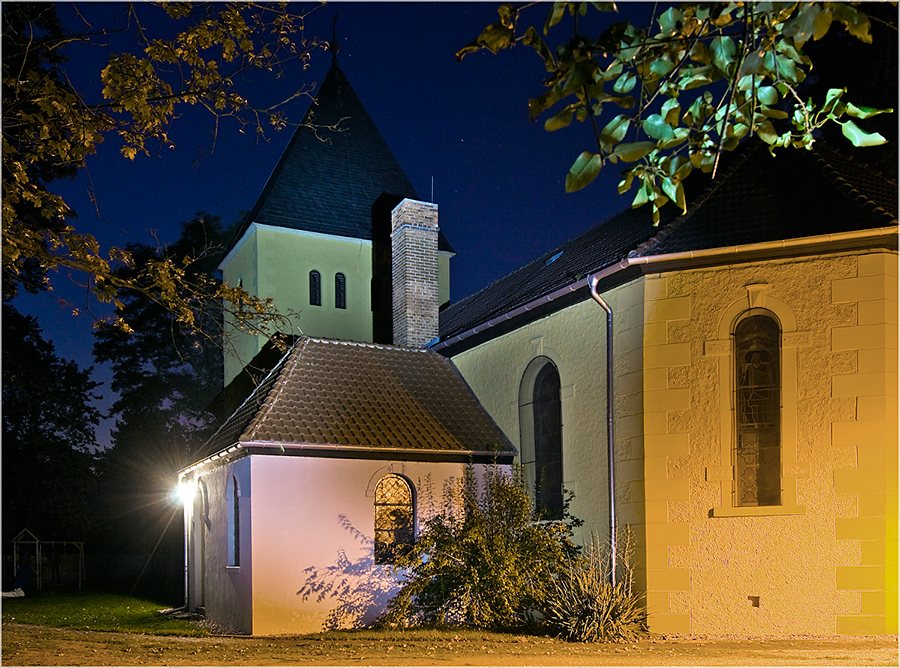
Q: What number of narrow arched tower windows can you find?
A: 2